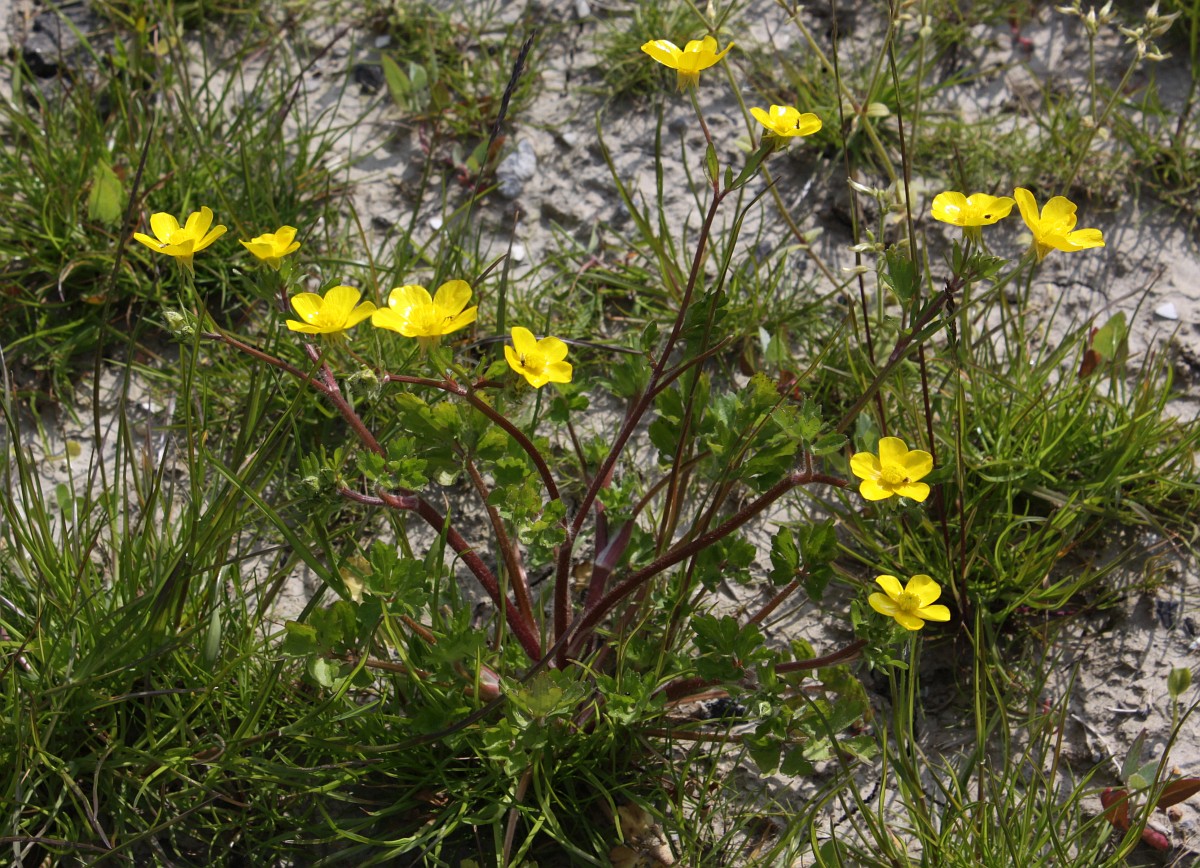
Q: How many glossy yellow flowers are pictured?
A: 11